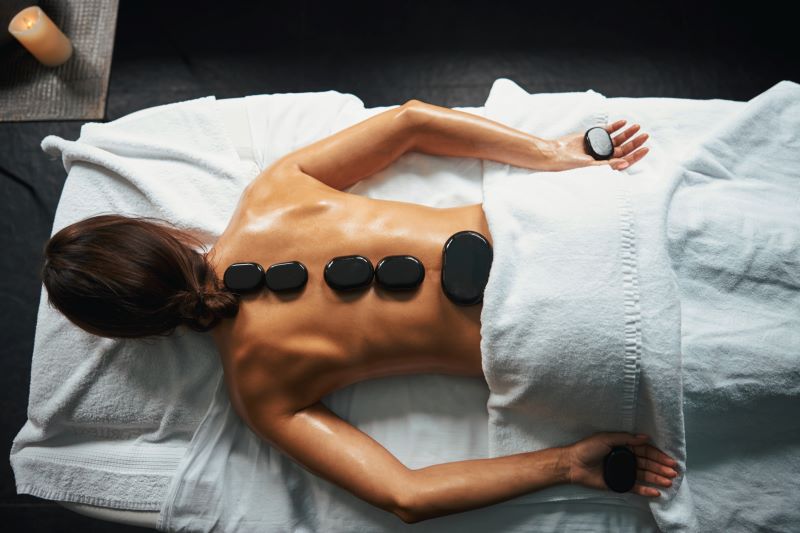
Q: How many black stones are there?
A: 7